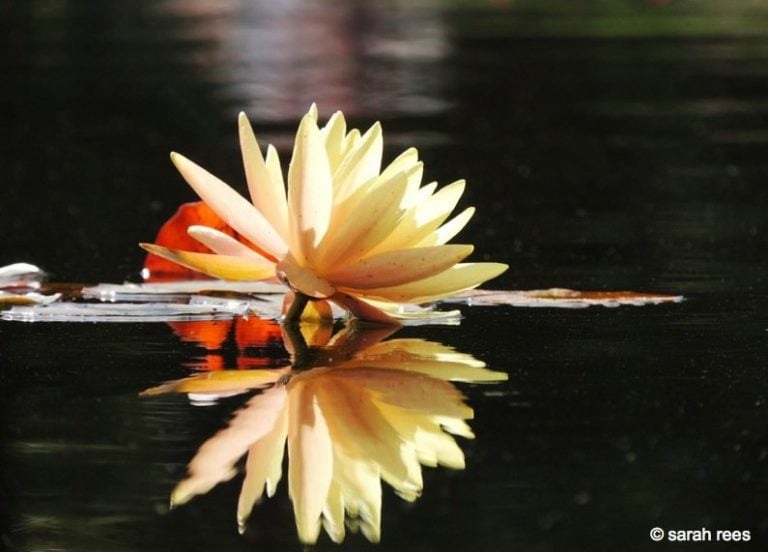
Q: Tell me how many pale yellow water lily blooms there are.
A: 1